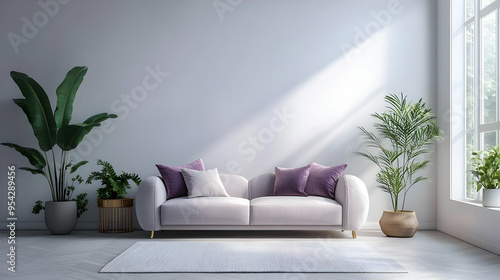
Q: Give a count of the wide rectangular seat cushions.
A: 2